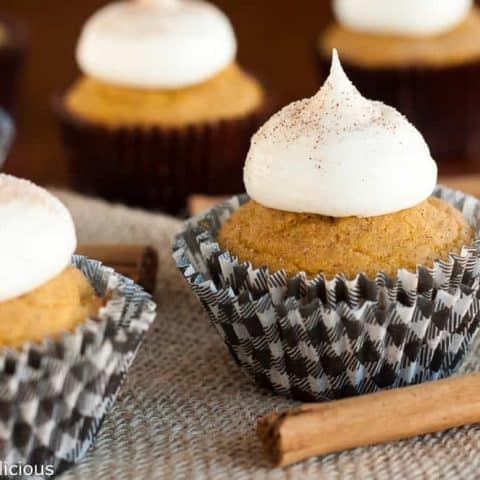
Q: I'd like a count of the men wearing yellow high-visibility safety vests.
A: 0